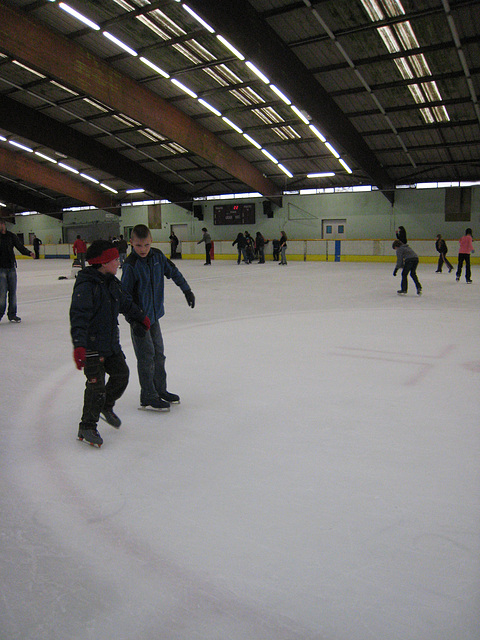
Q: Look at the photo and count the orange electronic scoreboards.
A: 0